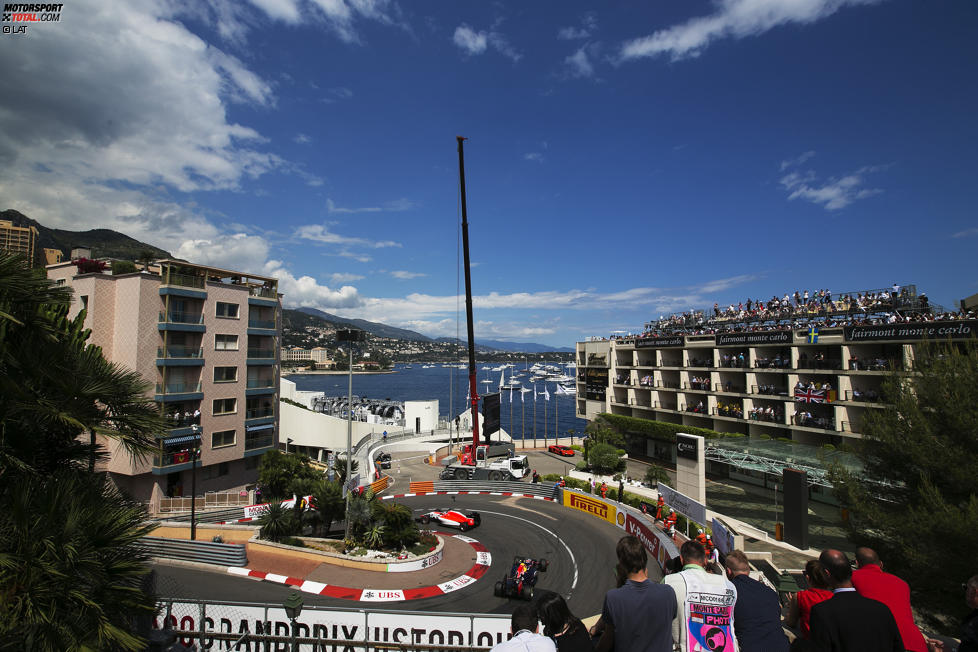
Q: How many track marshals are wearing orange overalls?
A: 6